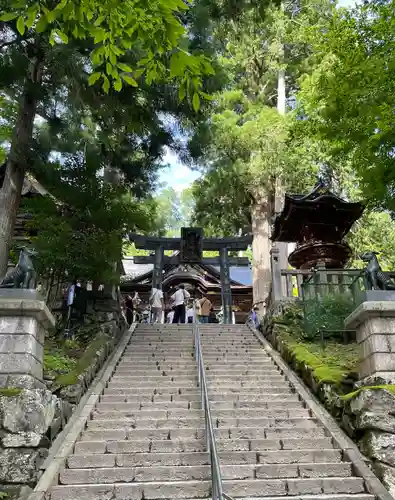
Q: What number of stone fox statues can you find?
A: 2